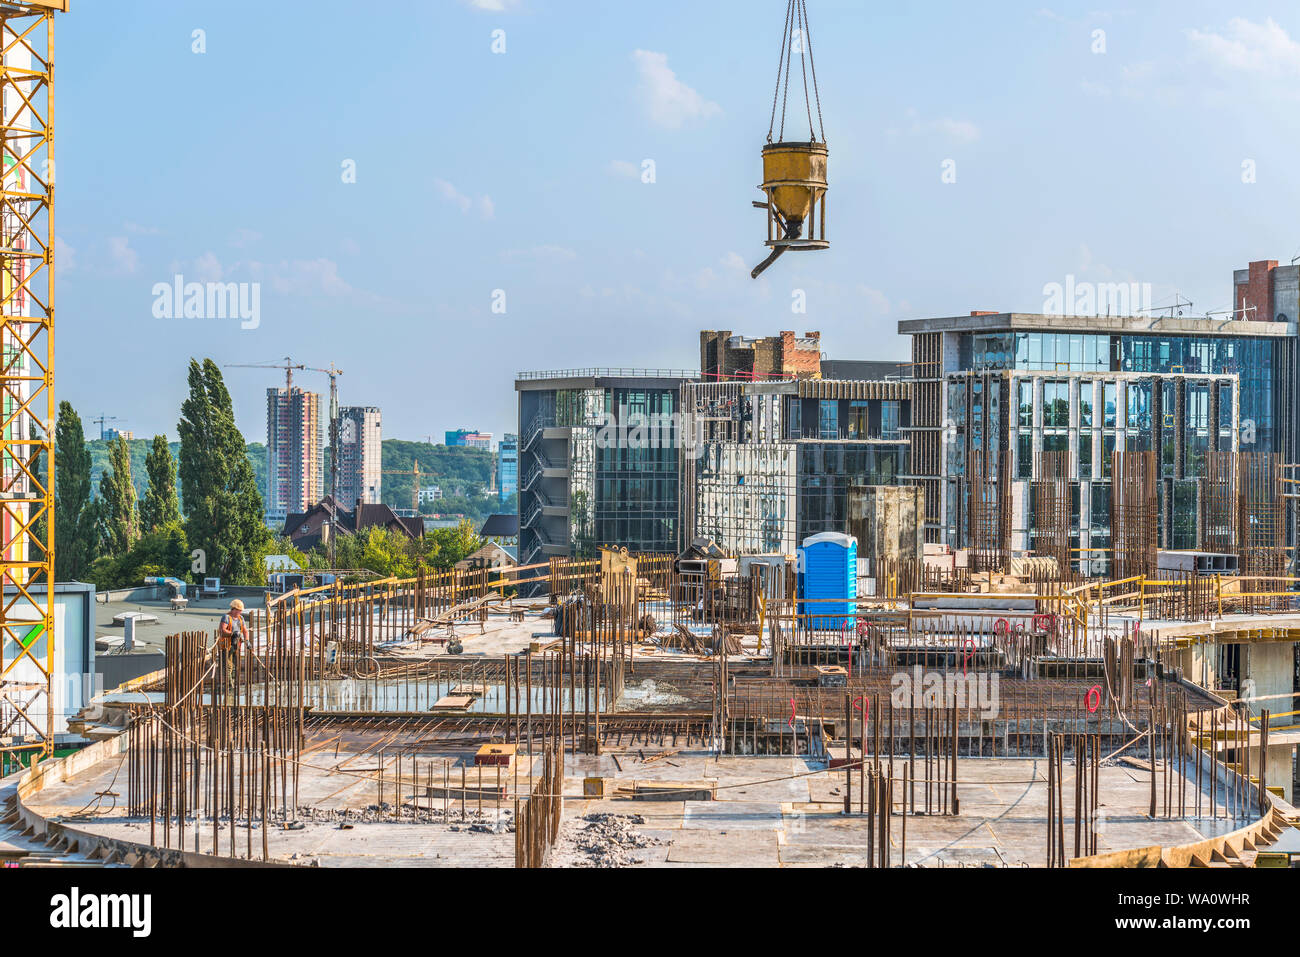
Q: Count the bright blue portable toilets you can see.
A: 1